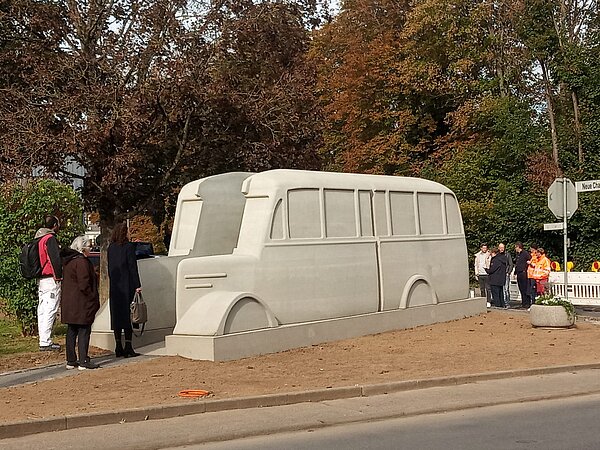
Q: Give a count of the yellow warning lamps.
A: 3